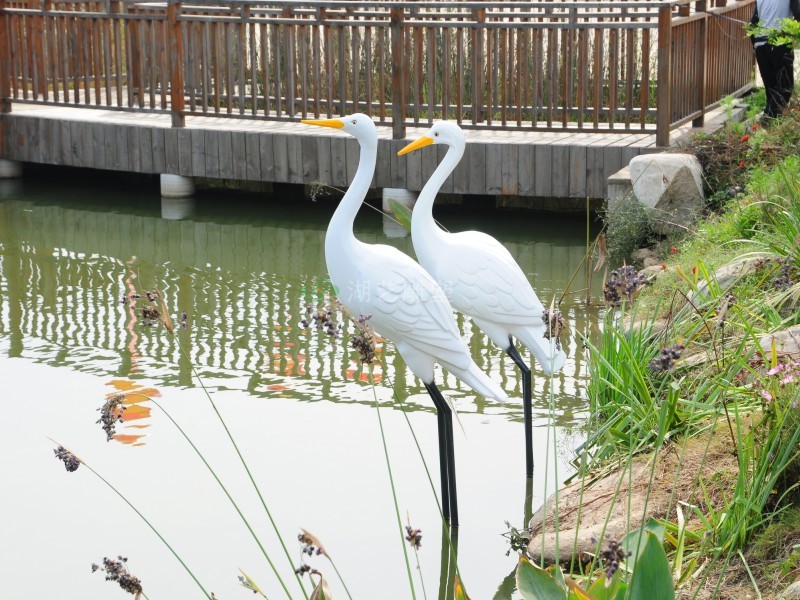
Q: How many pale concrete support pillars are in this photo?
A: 3